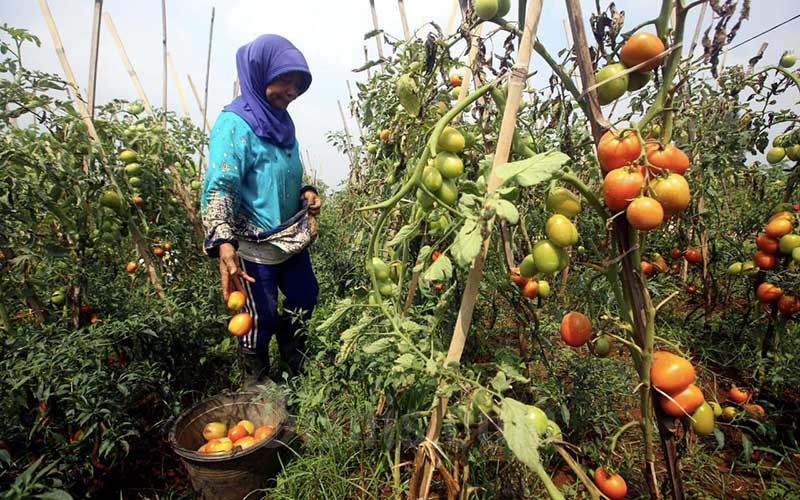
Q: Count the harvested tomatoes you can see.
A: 9